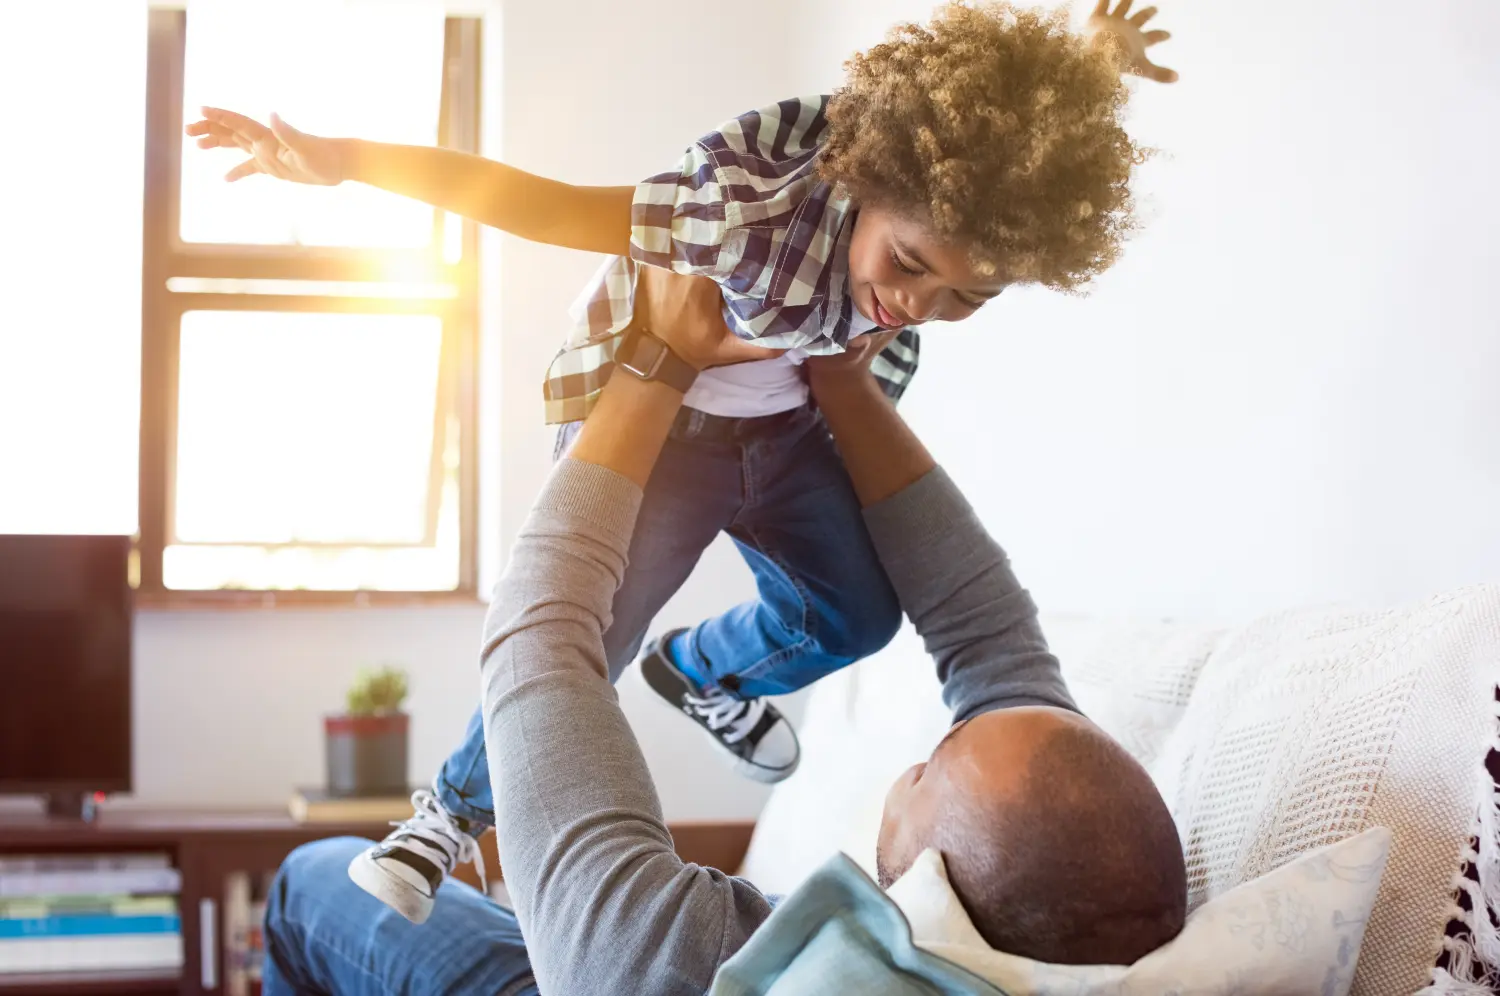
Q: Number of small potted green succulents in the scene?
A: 1